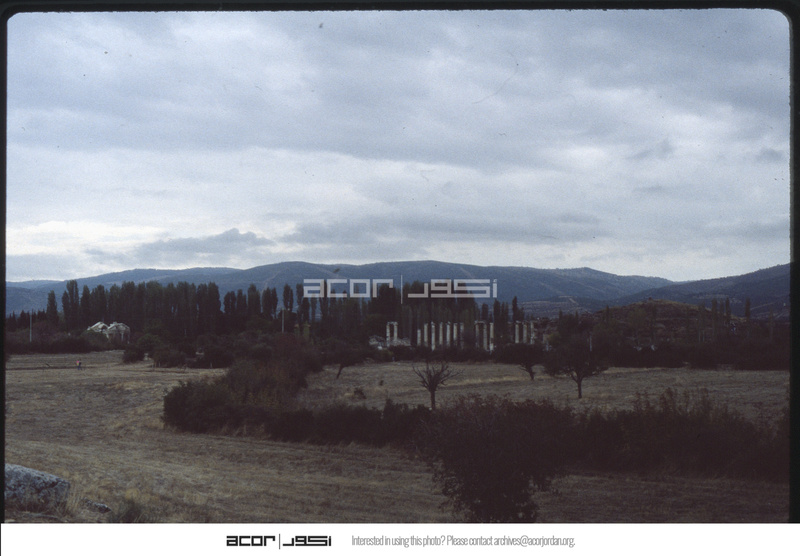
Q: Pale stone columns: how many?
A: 15